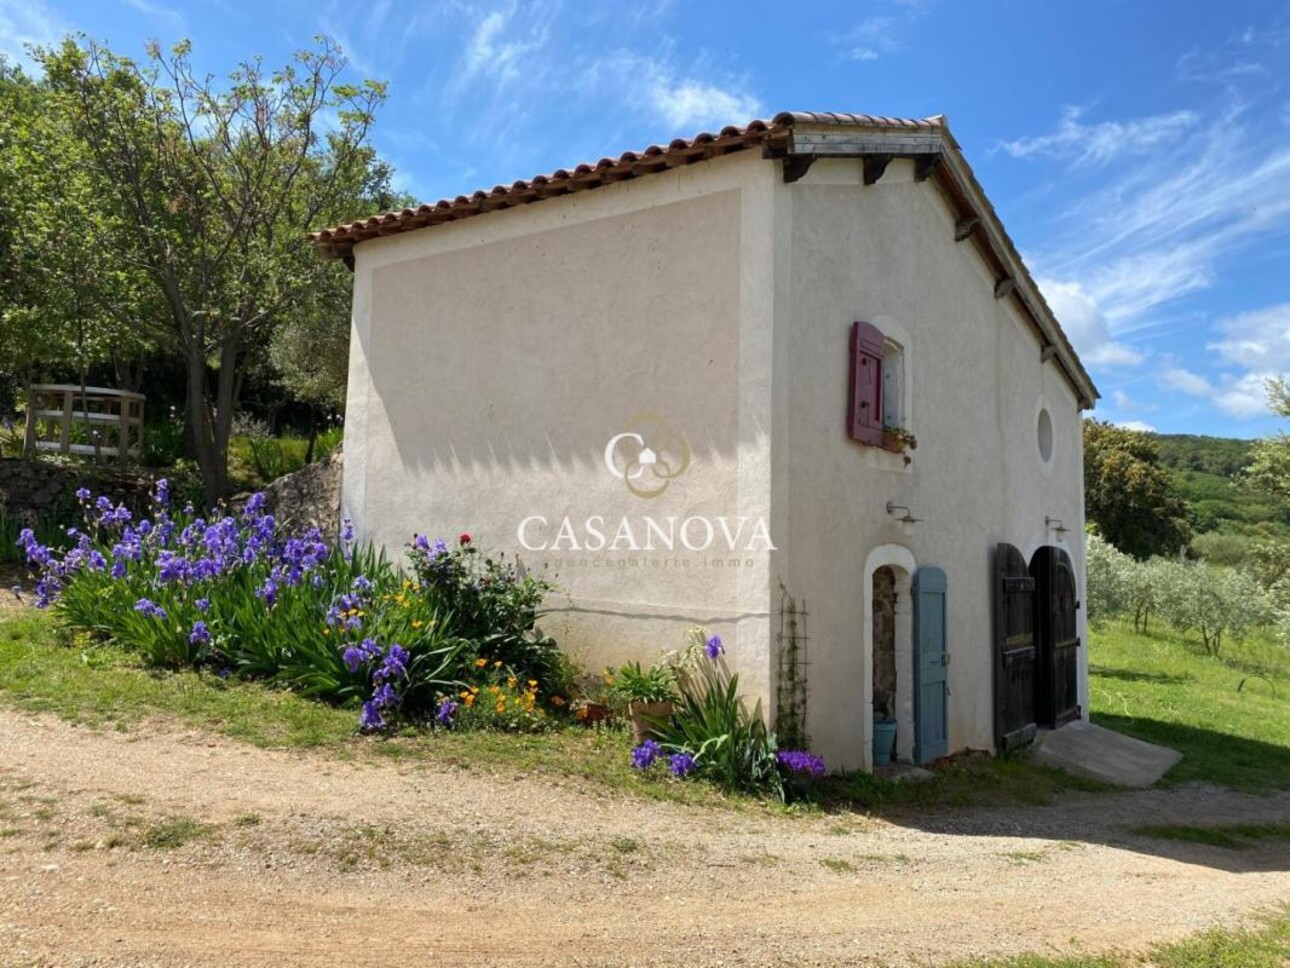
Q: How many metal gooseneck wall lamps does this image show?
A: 2